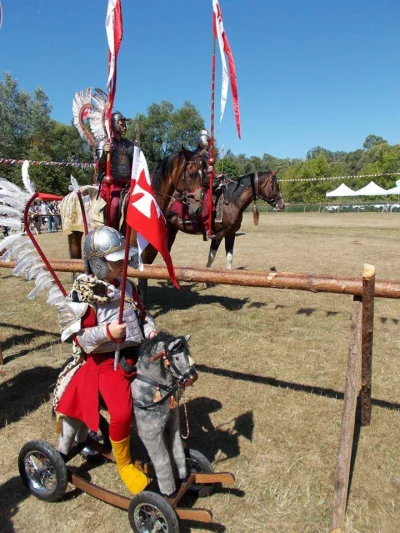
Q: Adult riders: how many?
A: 2